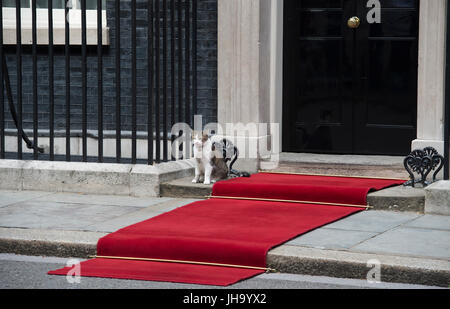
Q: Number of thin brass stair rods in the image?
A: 3